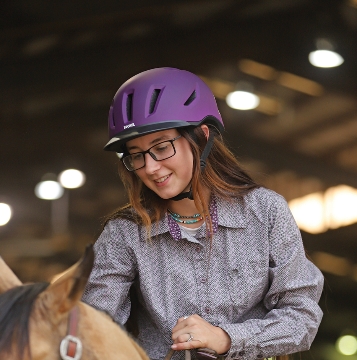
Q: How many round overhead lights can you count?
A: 5